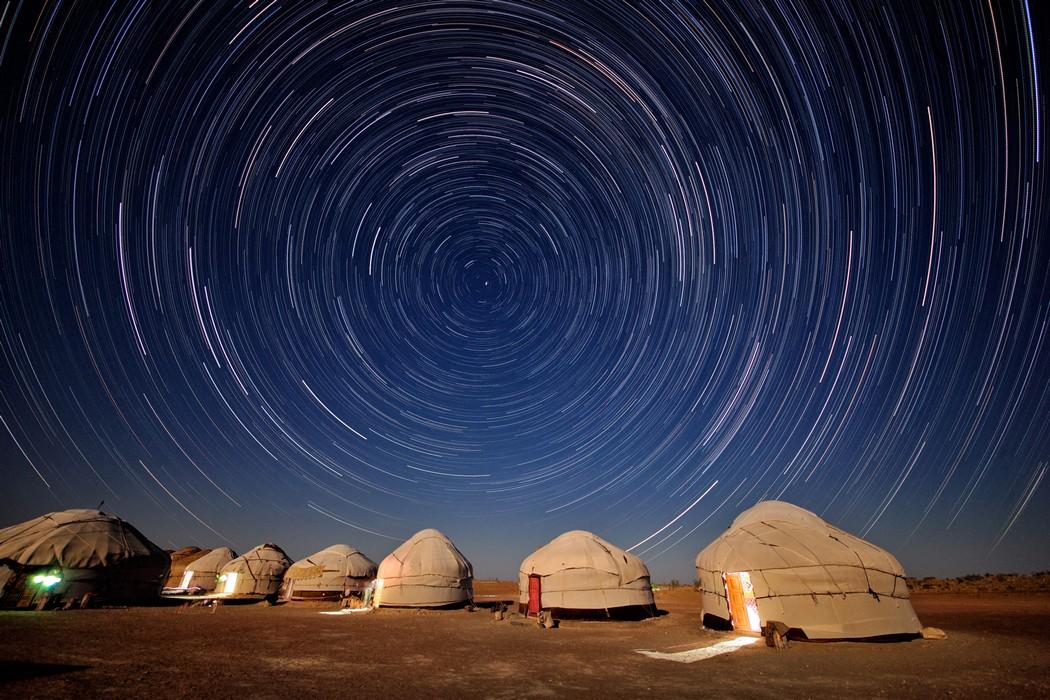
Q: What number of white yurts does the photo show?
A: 7